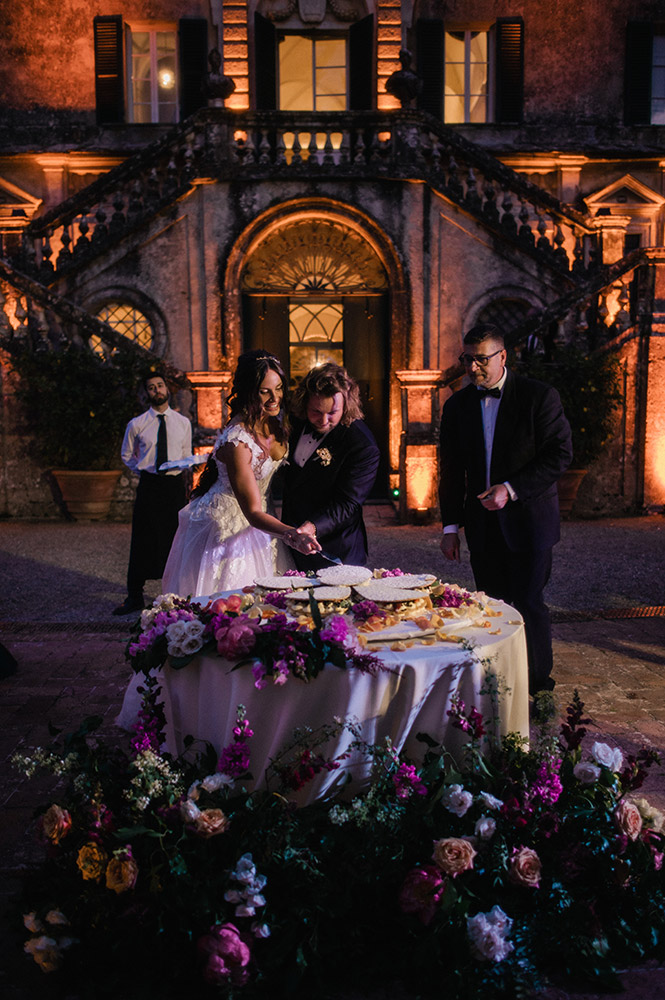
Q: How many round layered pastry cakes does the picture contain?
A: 5